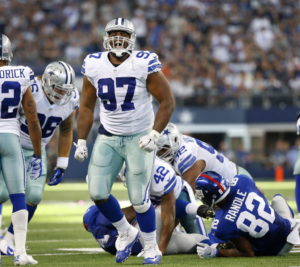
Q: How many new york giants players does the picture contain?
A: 2